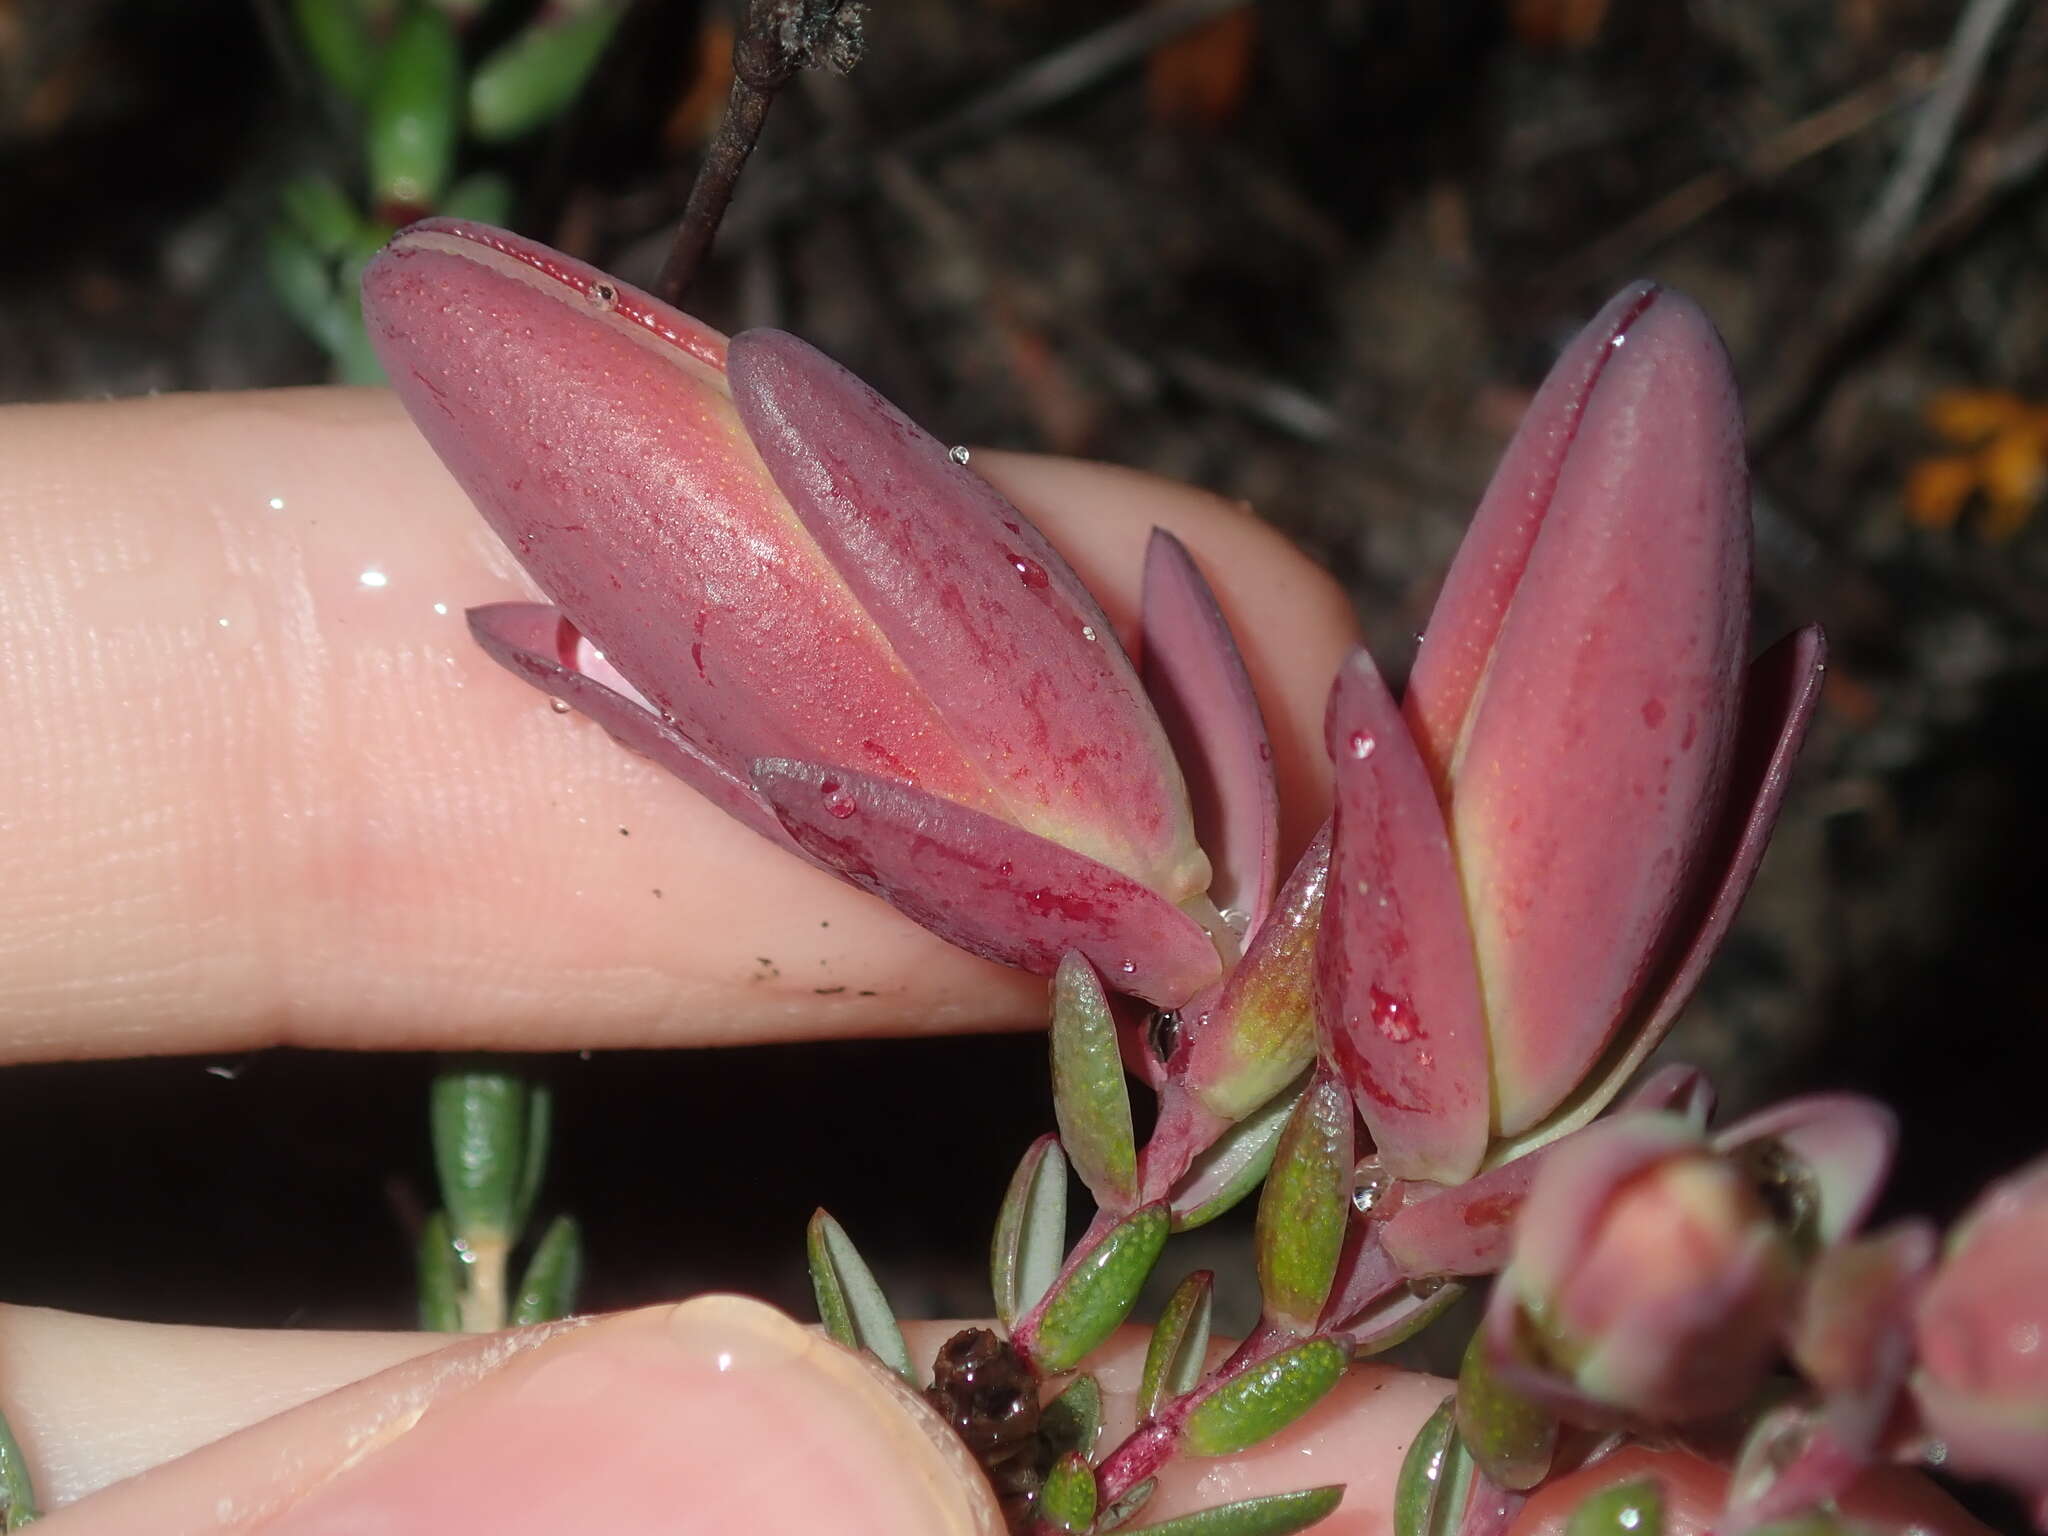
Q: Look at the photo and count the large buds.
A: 2